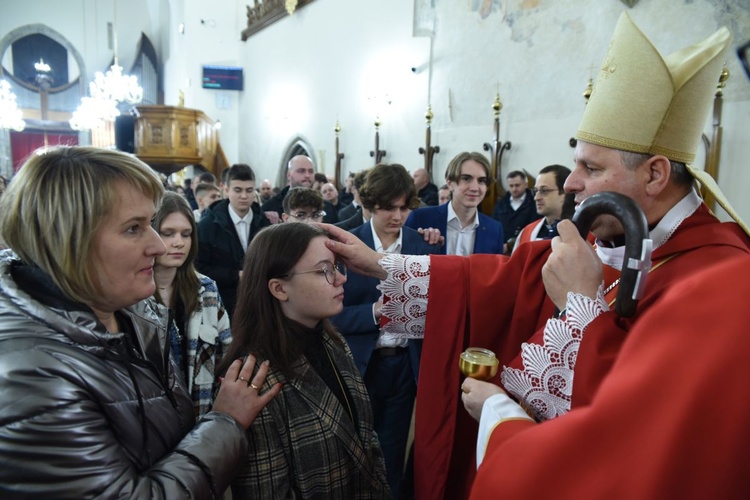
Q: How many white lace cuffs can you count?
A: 2